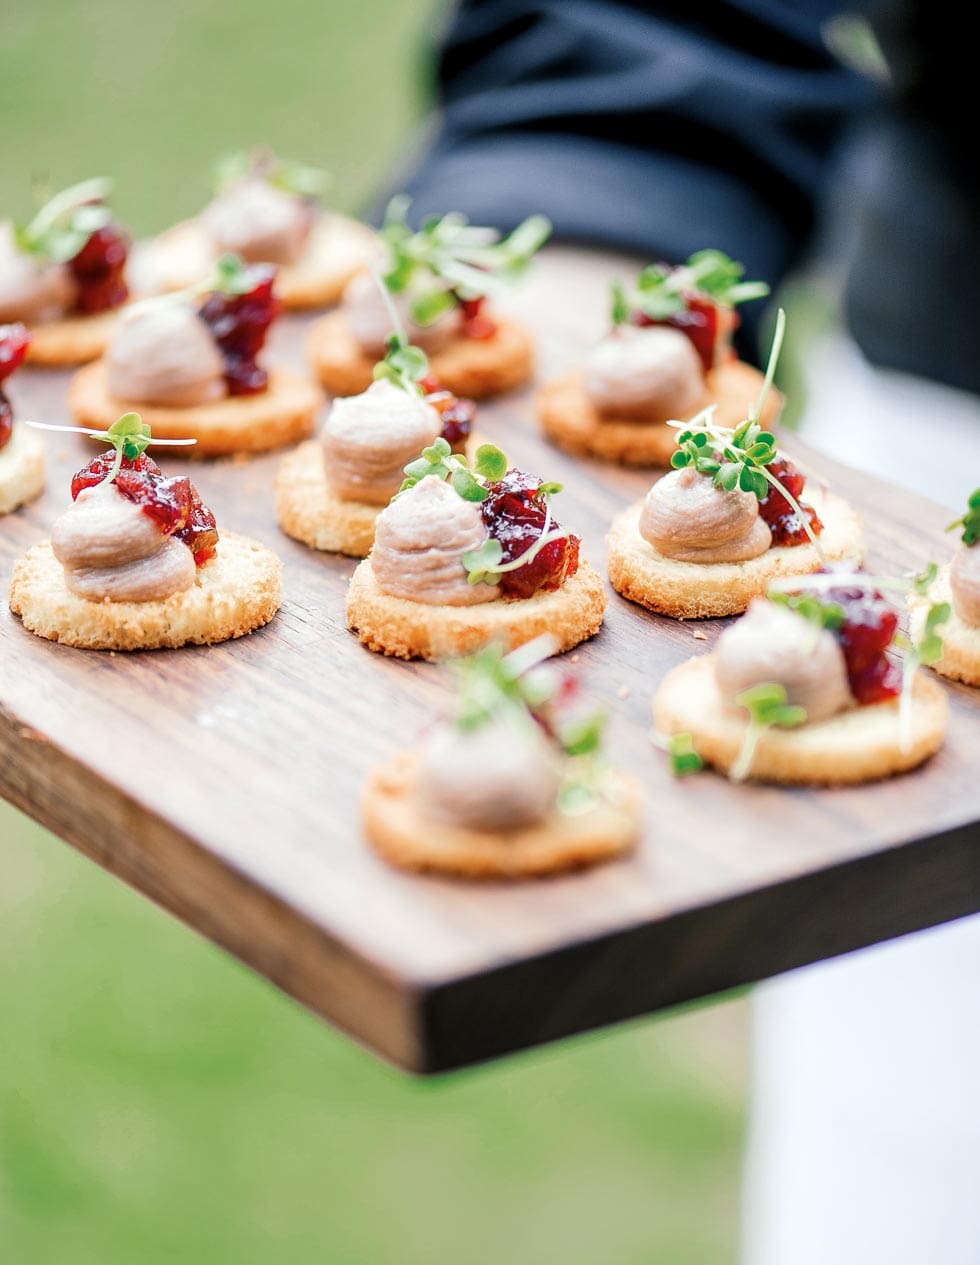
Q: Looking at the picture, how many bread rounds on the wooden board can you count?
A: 13